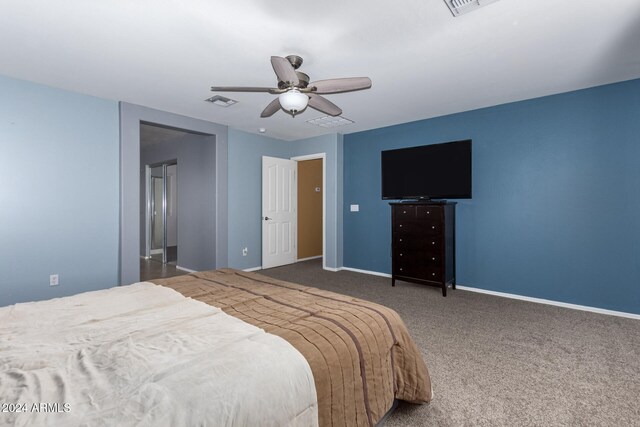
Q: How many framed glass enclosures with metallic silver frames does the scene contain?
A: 1